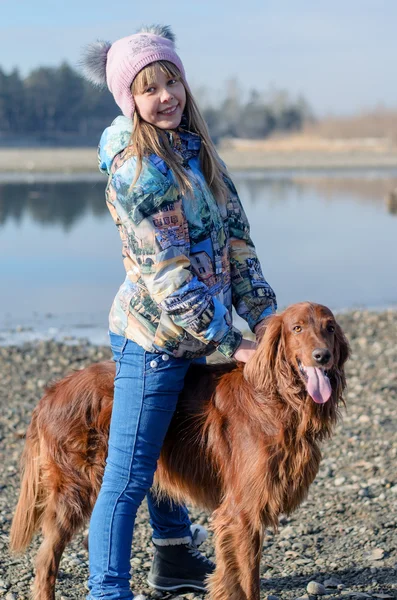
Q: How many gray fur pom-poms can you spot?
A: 2